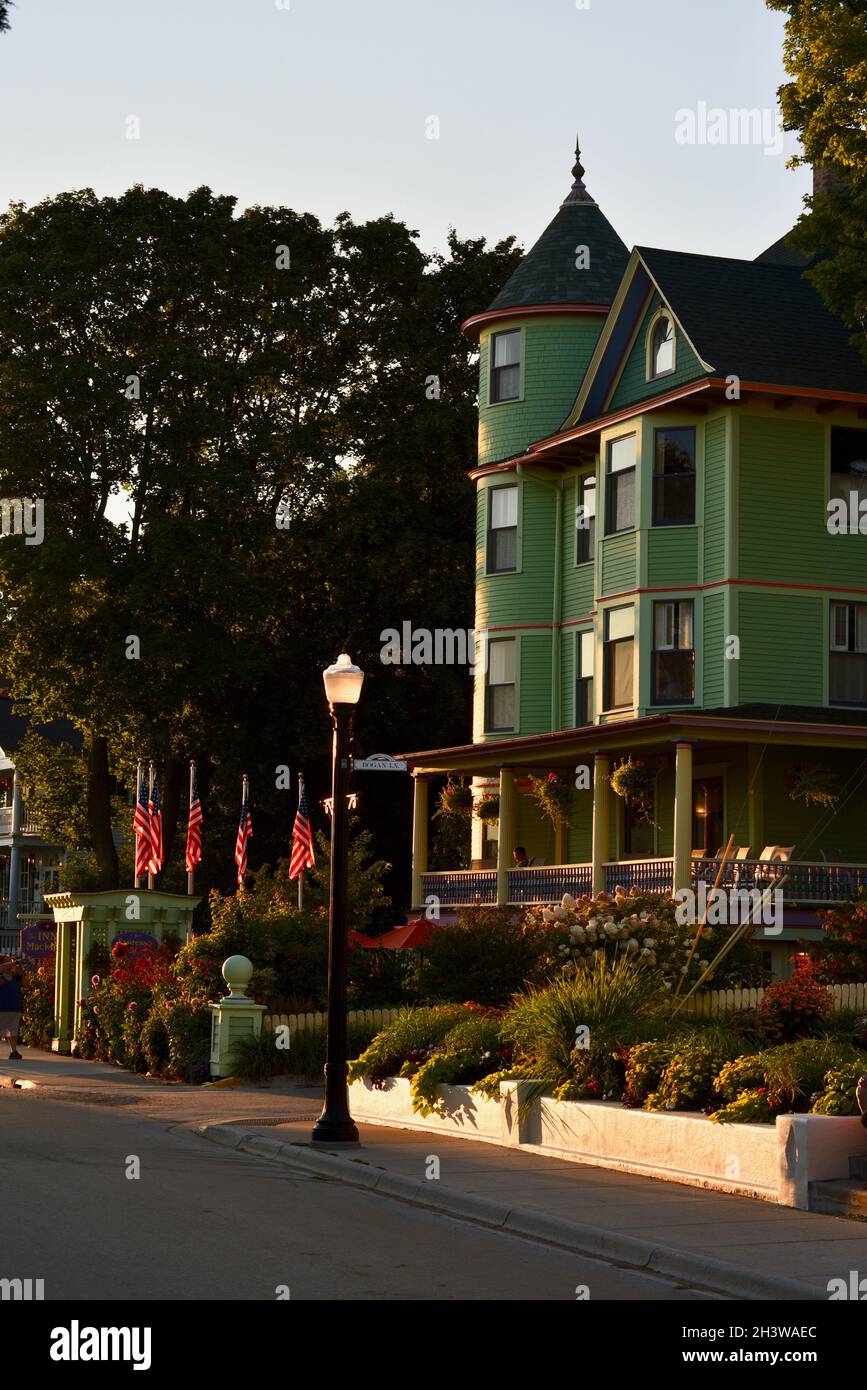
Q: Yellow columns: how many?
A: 4